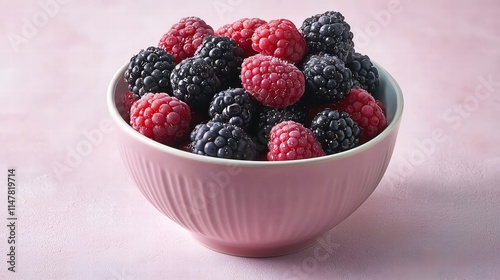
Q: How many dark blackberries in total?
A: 10